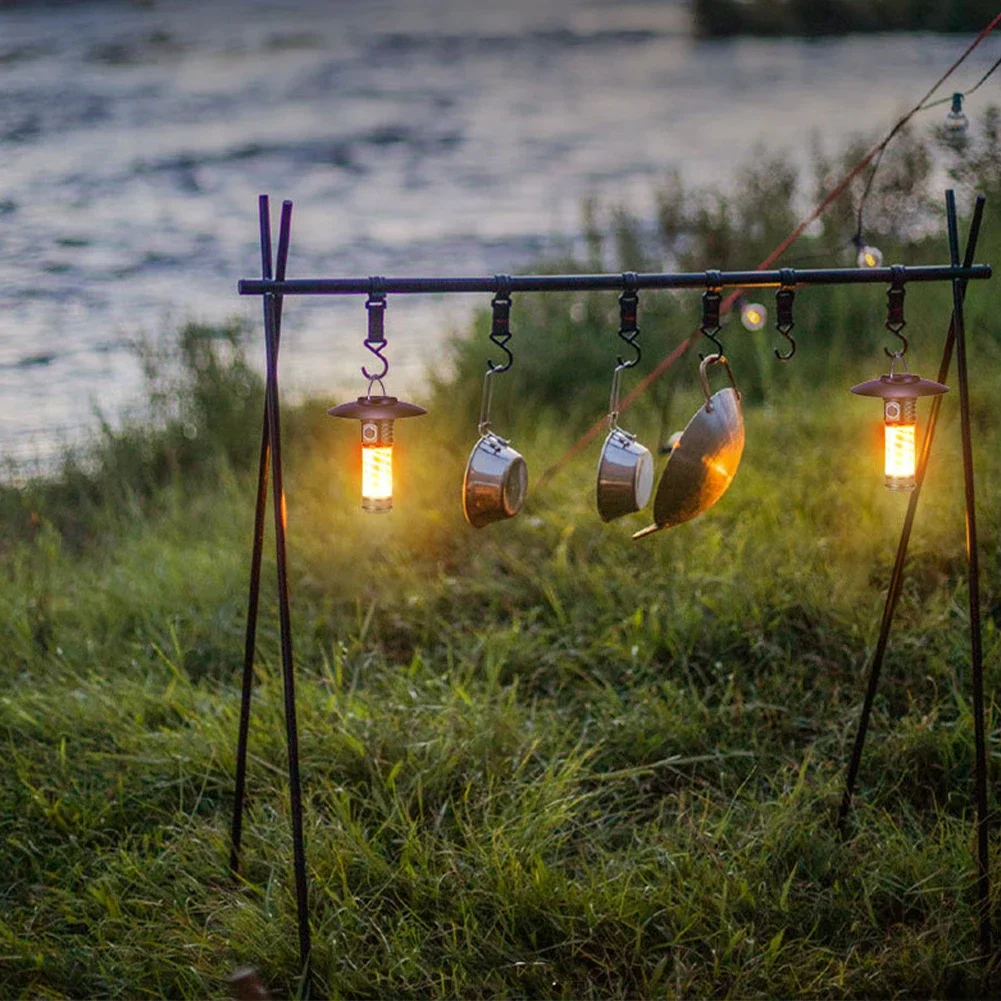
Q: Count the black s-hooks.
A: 6